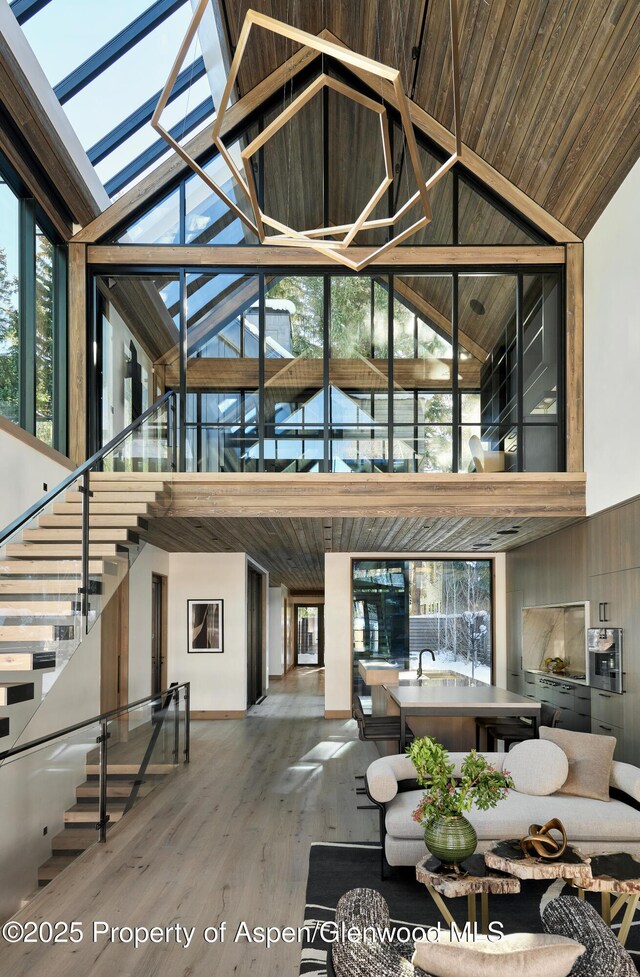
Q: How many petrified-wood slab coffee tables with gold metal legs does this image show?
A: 3